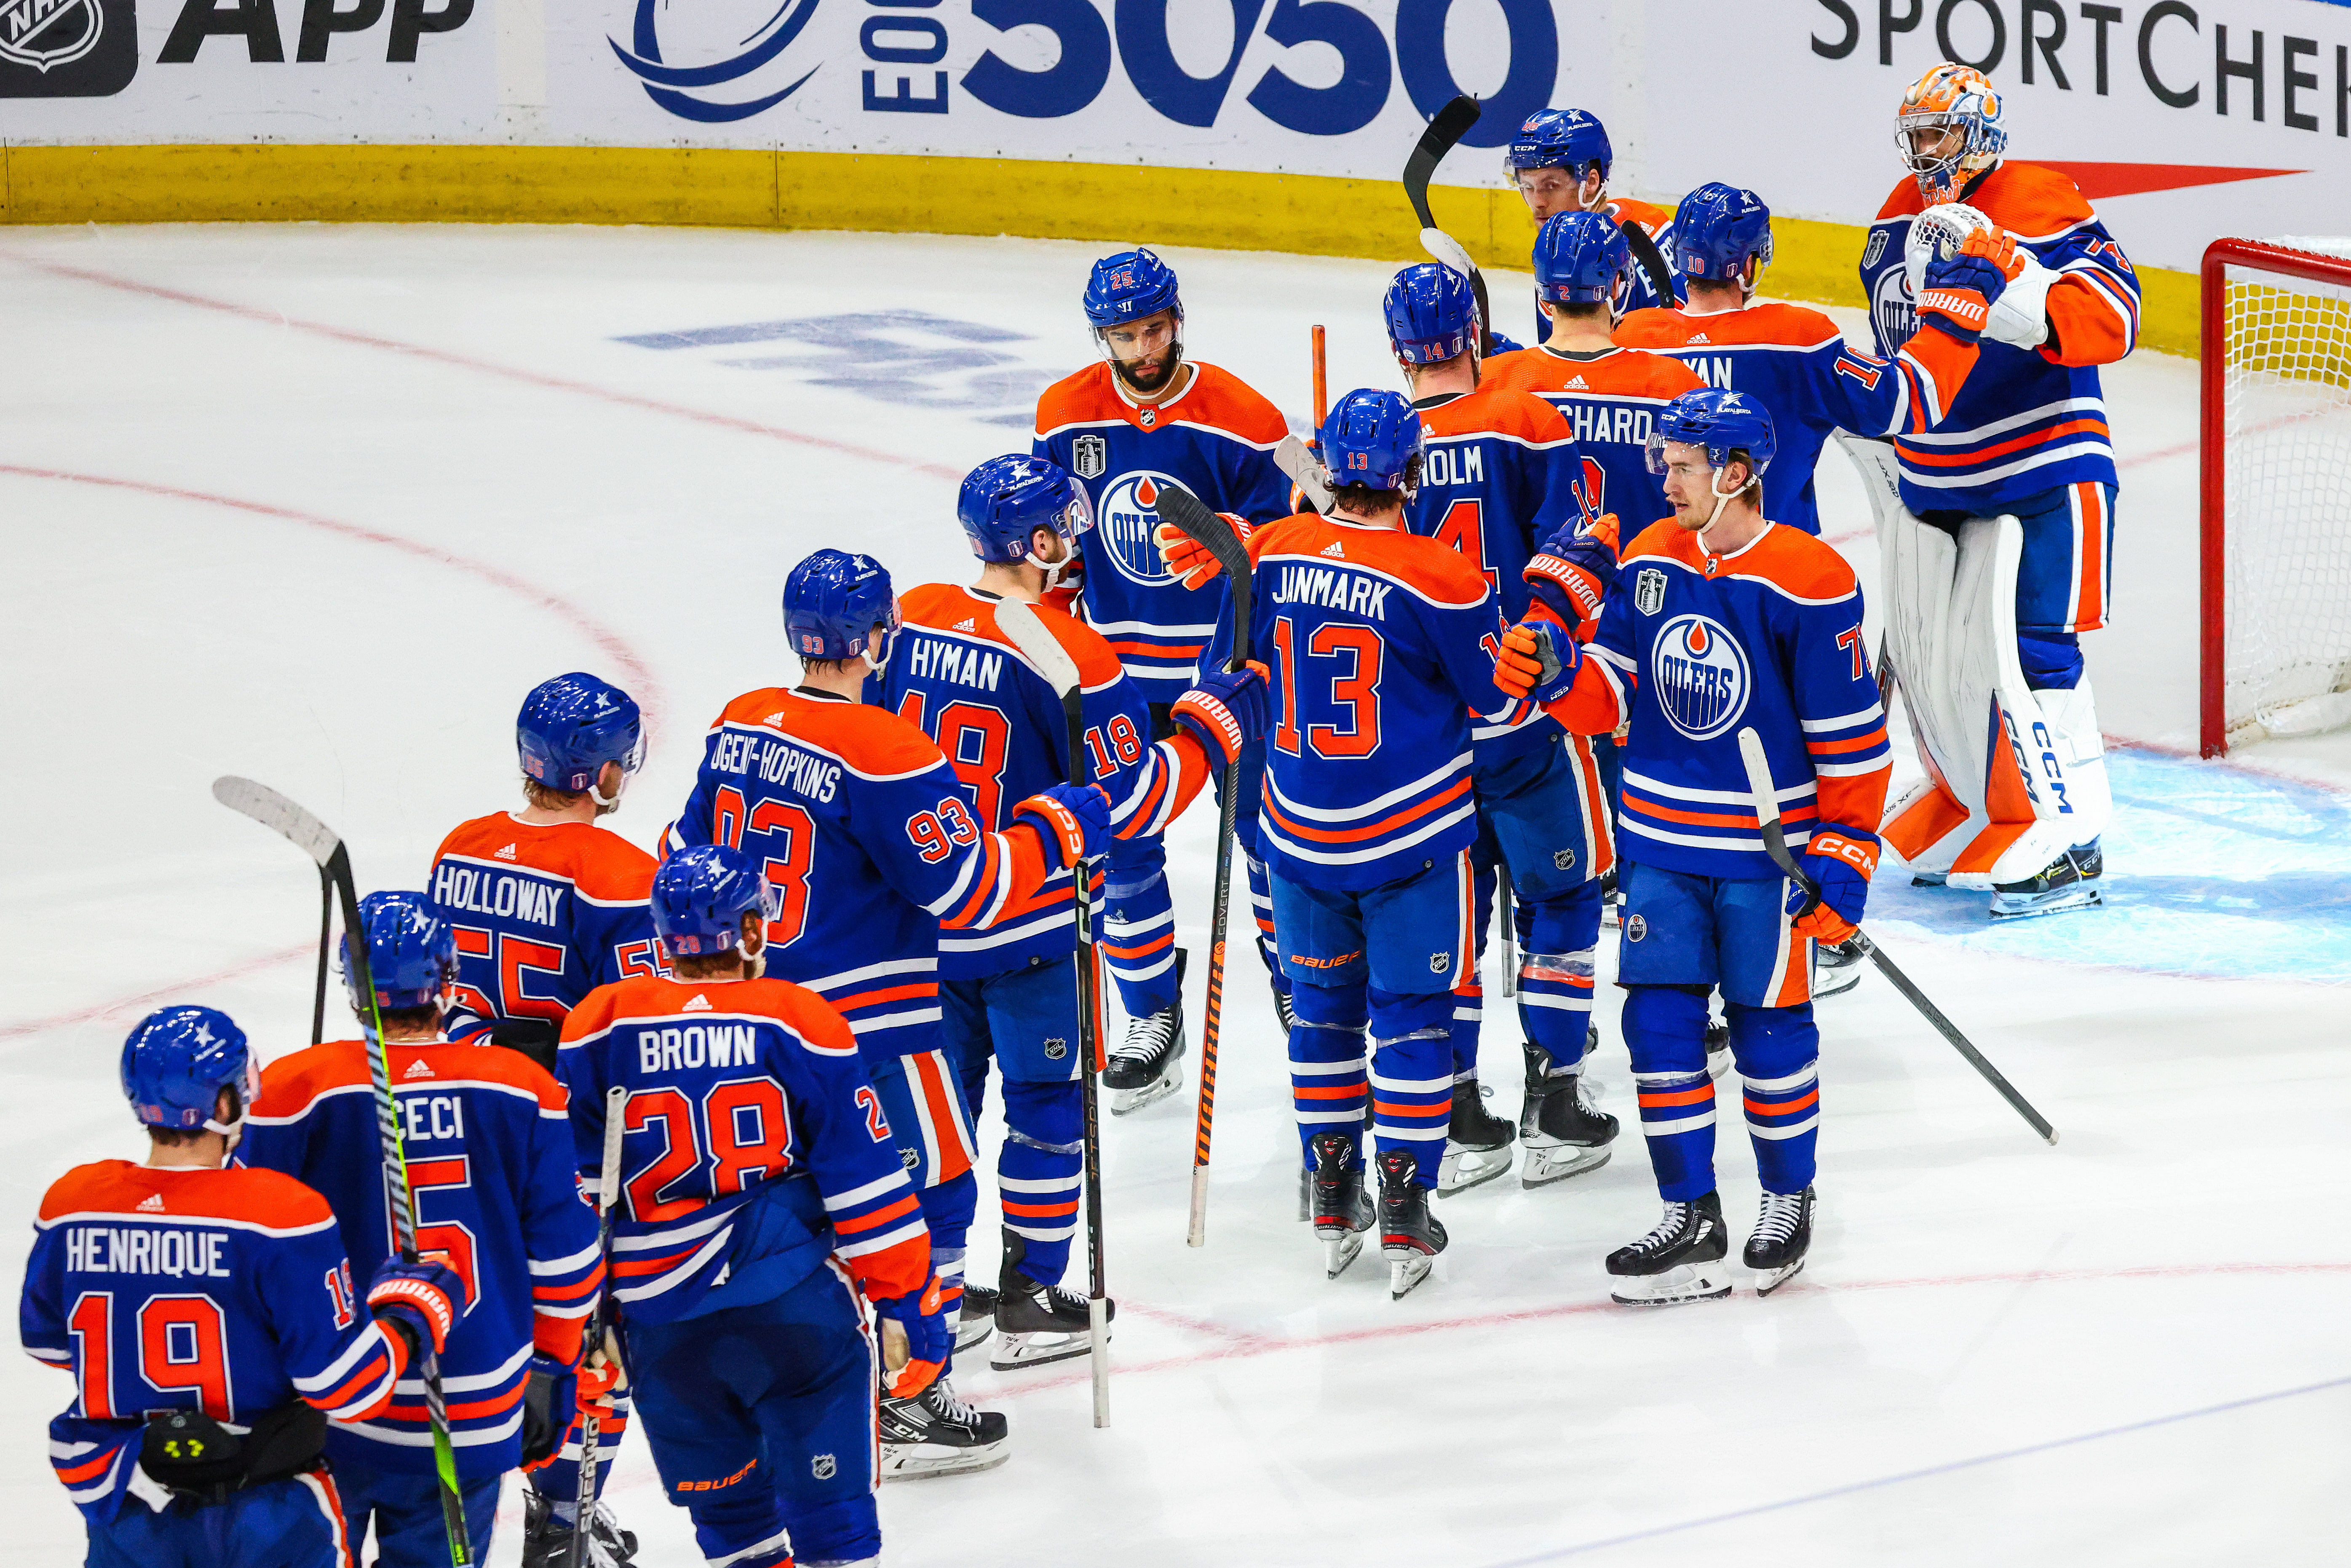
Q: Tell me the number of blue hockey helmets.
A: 13